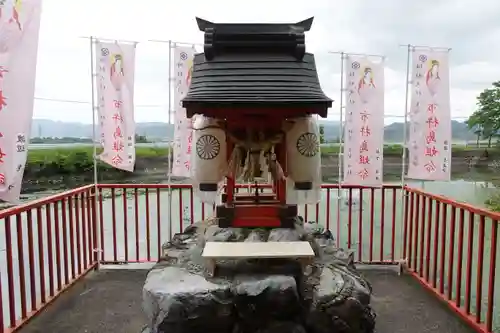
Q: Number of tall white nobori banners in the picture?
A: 5